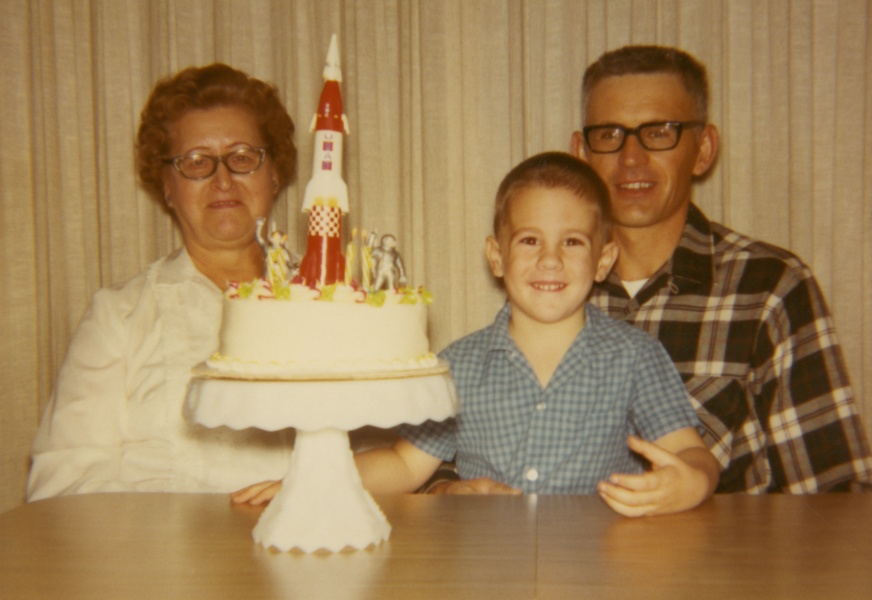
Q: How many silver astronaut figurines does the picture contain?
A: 2